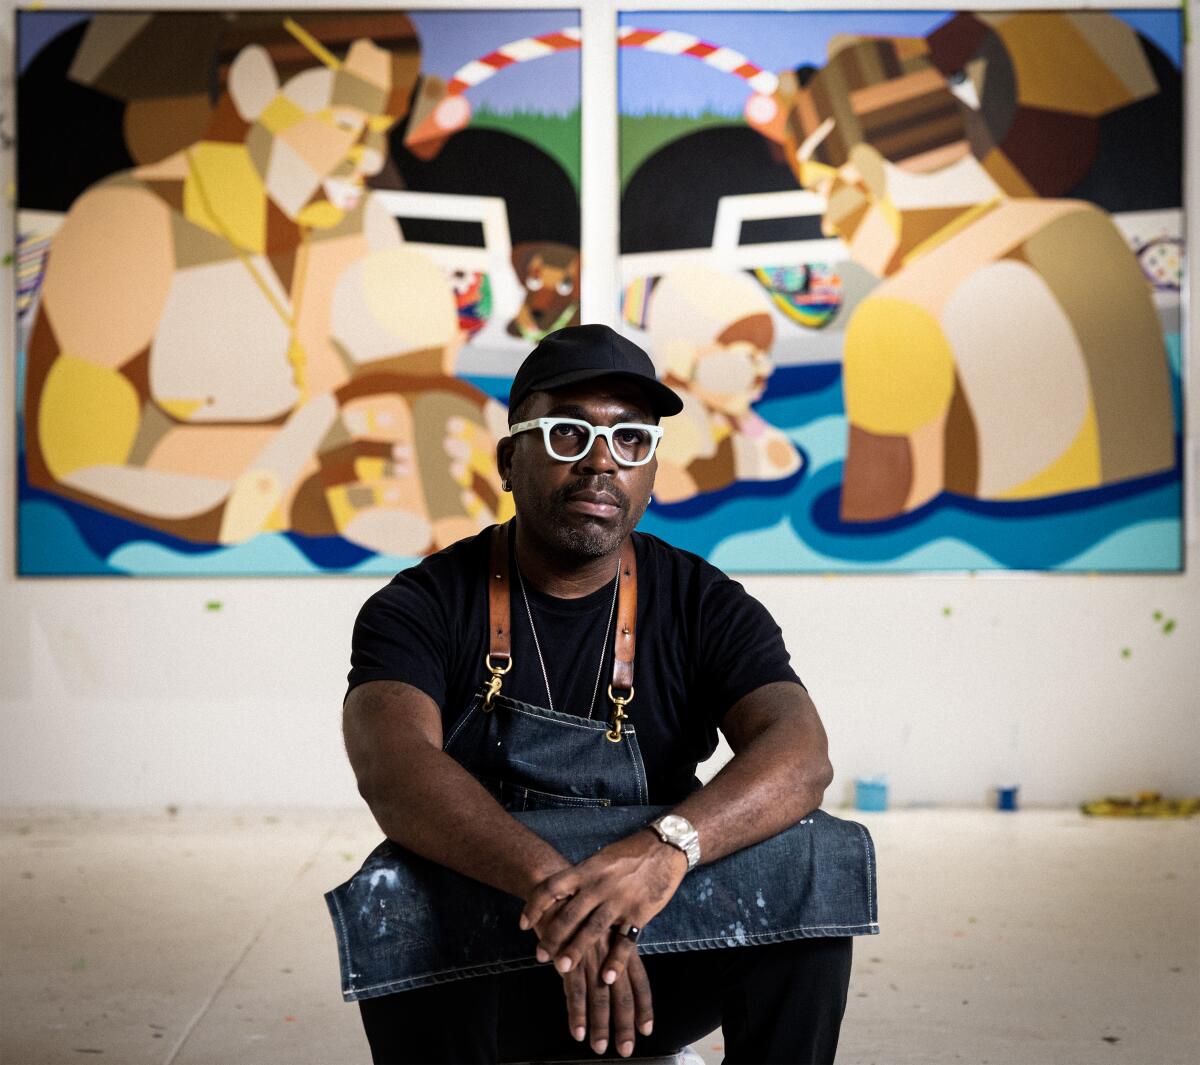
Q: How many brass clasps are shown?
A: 2